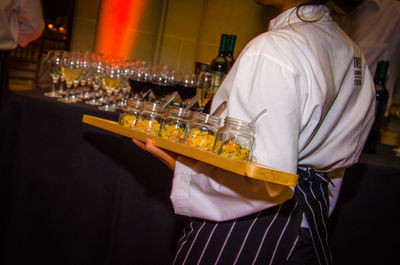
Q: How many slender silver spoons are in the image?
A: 5